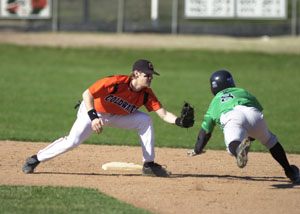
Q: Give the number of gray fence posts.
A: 4